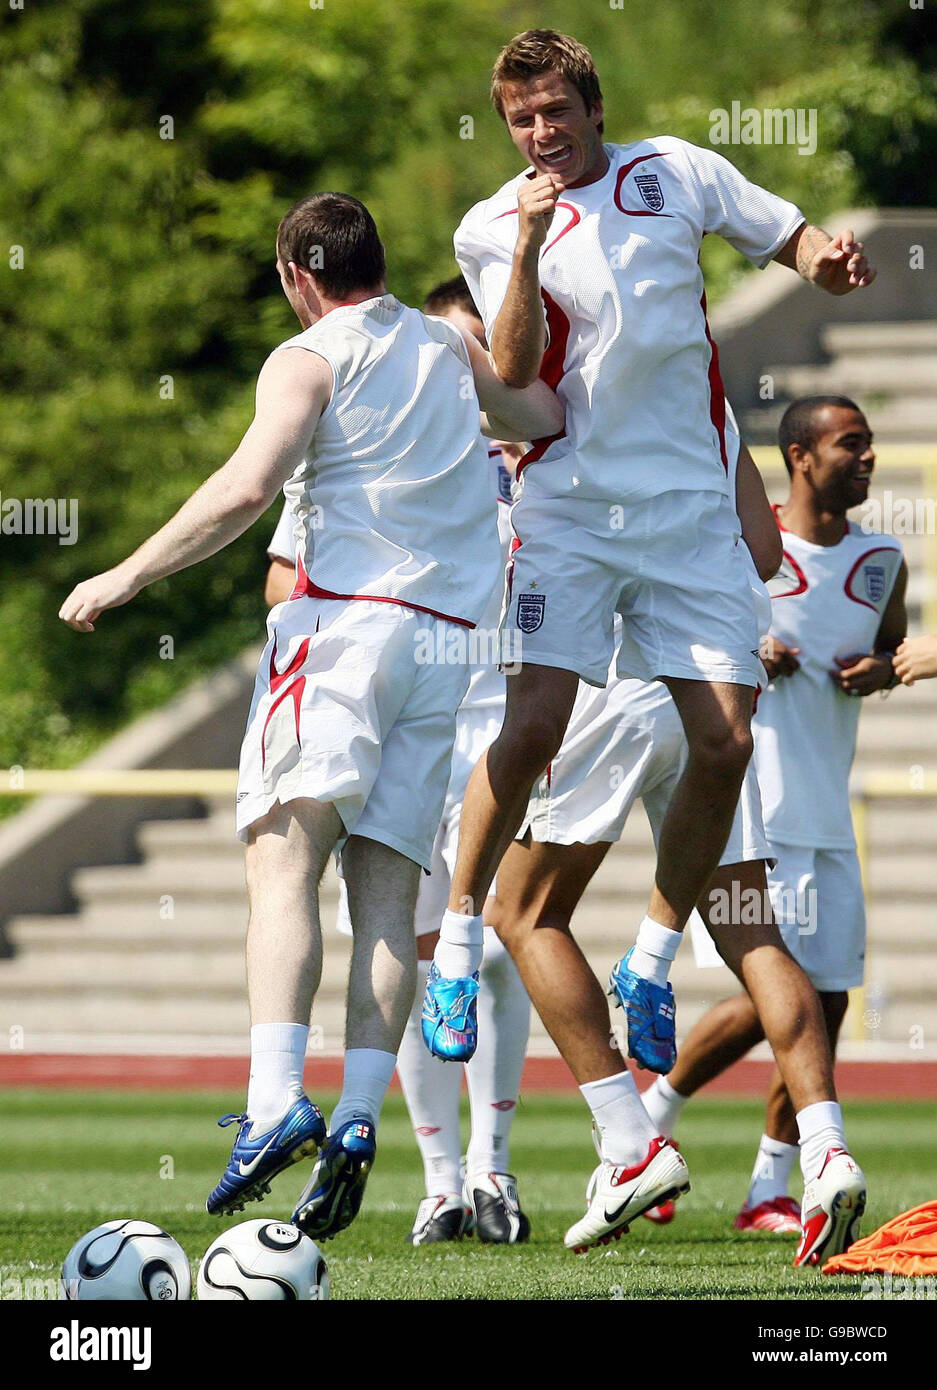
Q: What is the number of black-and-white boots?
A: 2